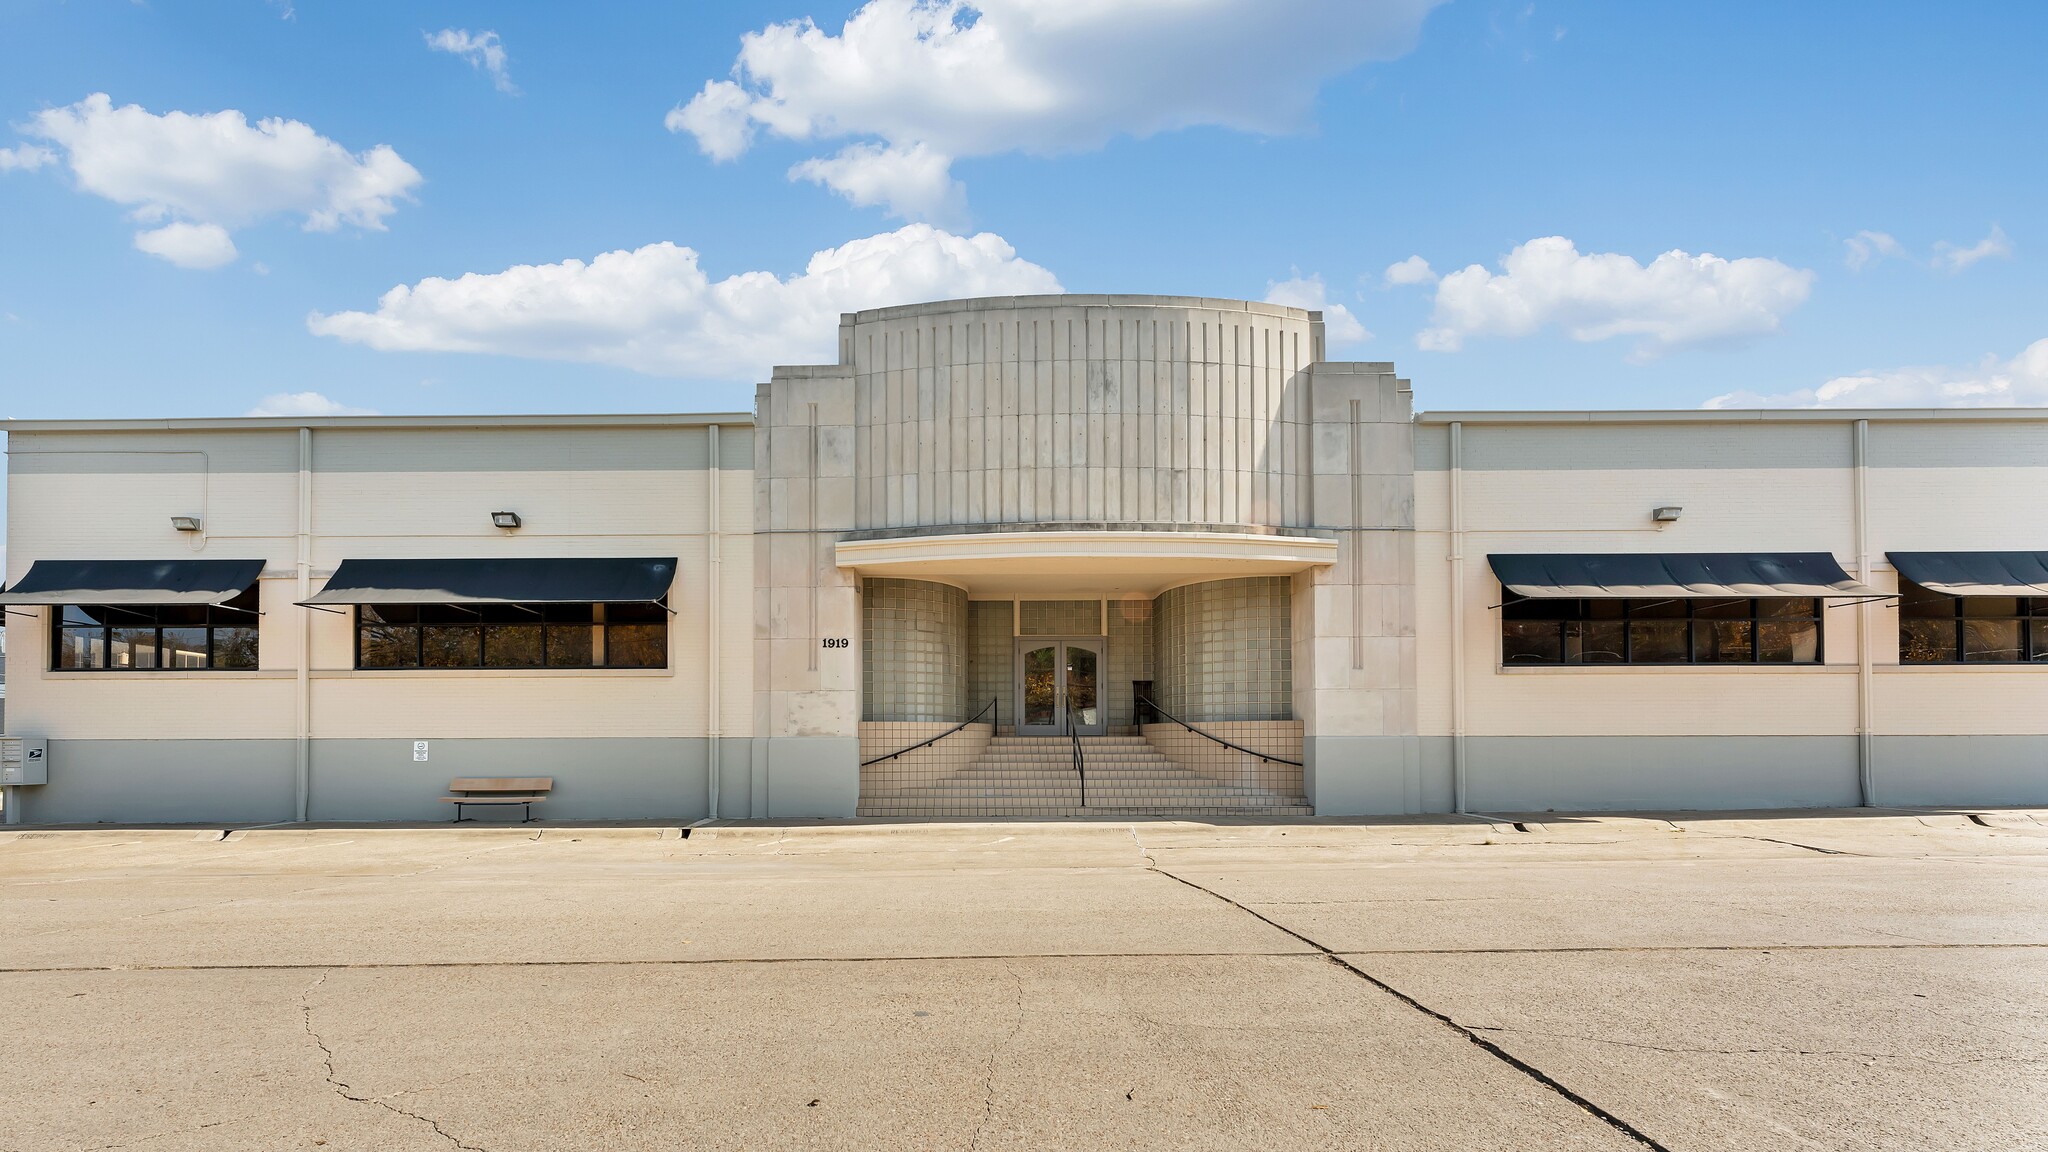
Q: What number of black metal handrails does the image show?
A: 3